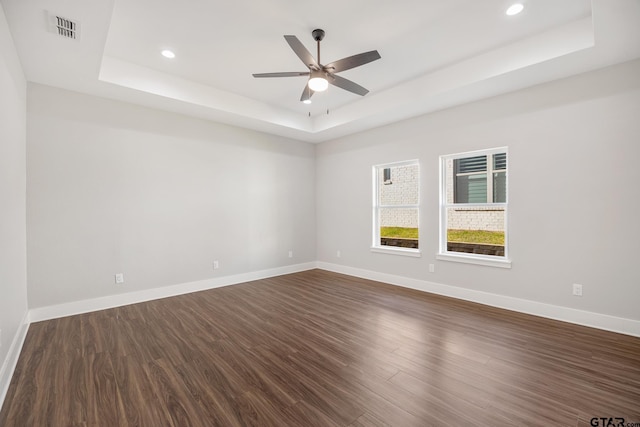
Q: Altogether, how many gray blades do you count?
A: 5